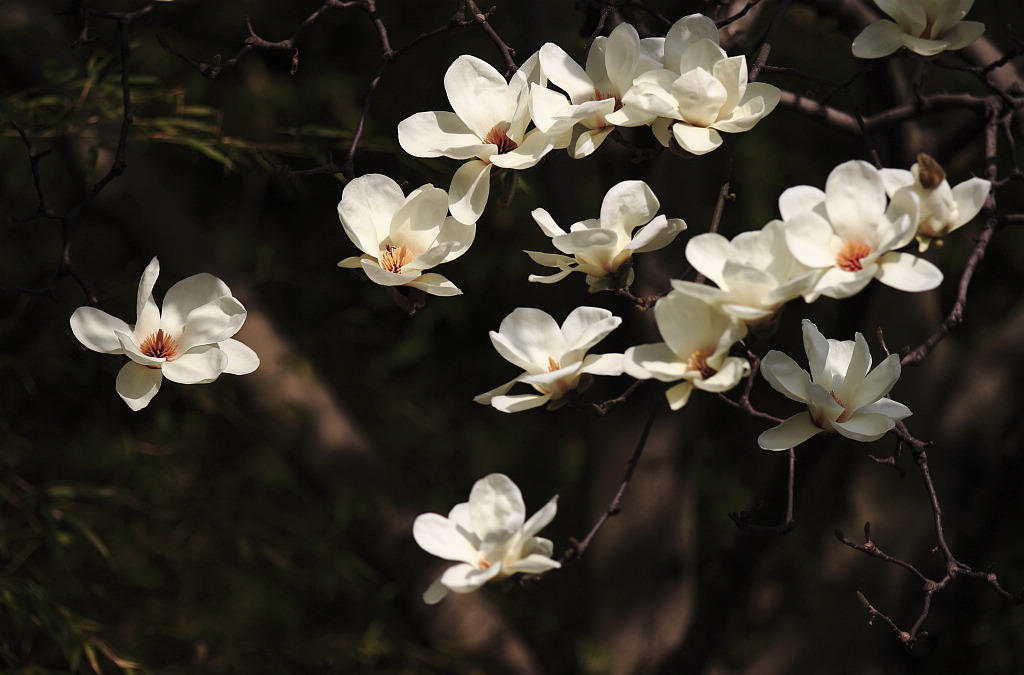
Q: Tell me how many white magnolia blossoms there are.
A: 14